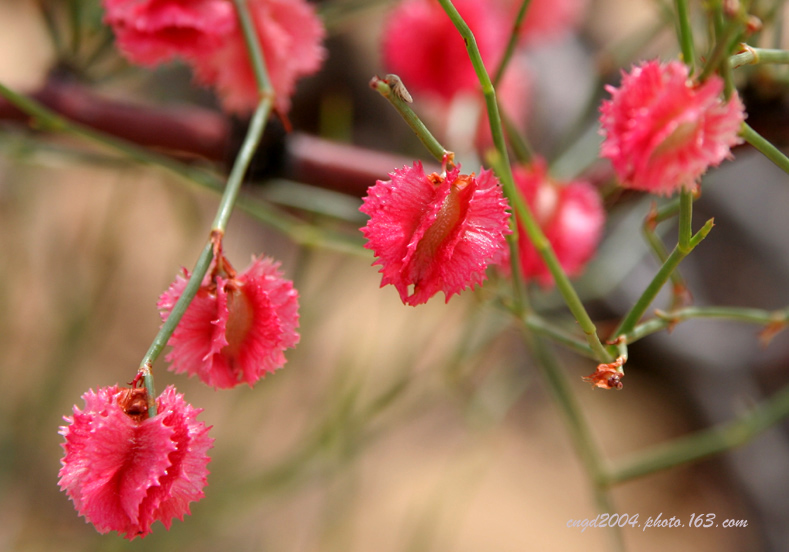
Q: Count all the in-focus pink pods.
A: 4